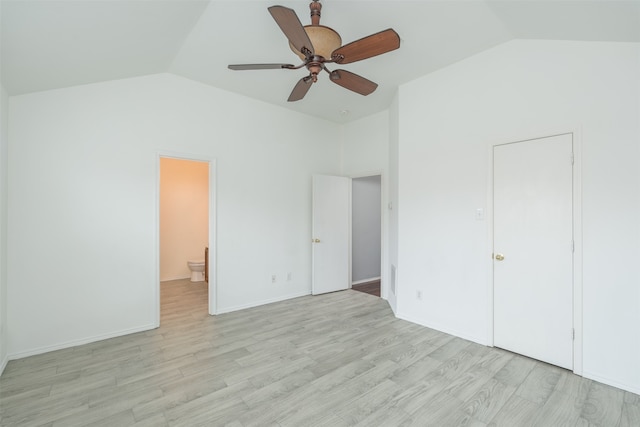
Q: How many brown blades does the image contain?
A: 5